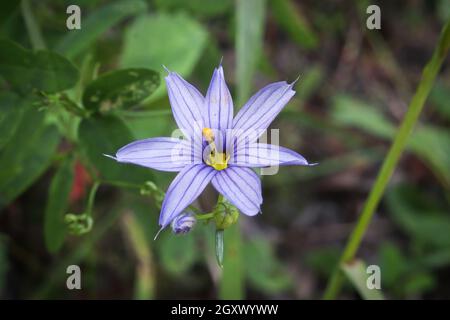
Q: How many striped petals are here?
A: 7